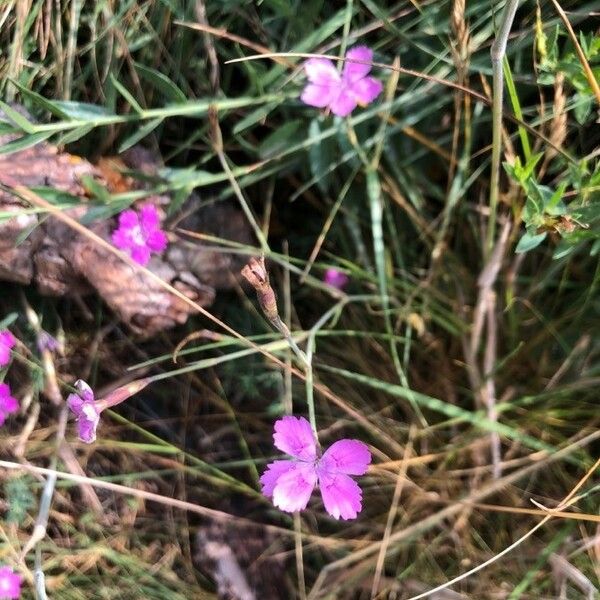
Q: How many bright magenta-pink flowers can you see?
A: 8